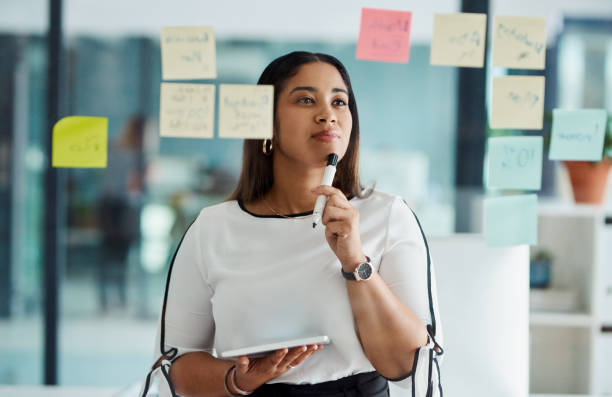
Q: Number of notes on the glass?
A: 11